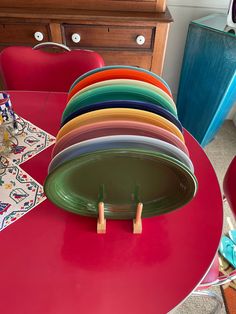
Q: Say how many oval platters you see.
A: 9